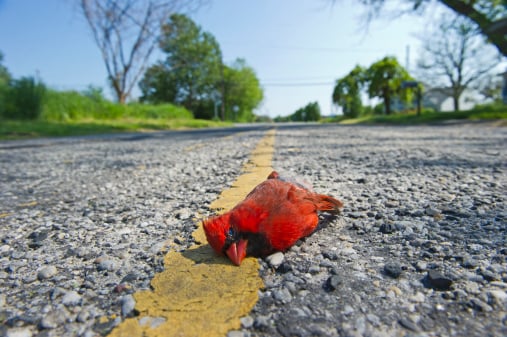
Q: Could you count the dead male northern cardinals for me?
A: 1